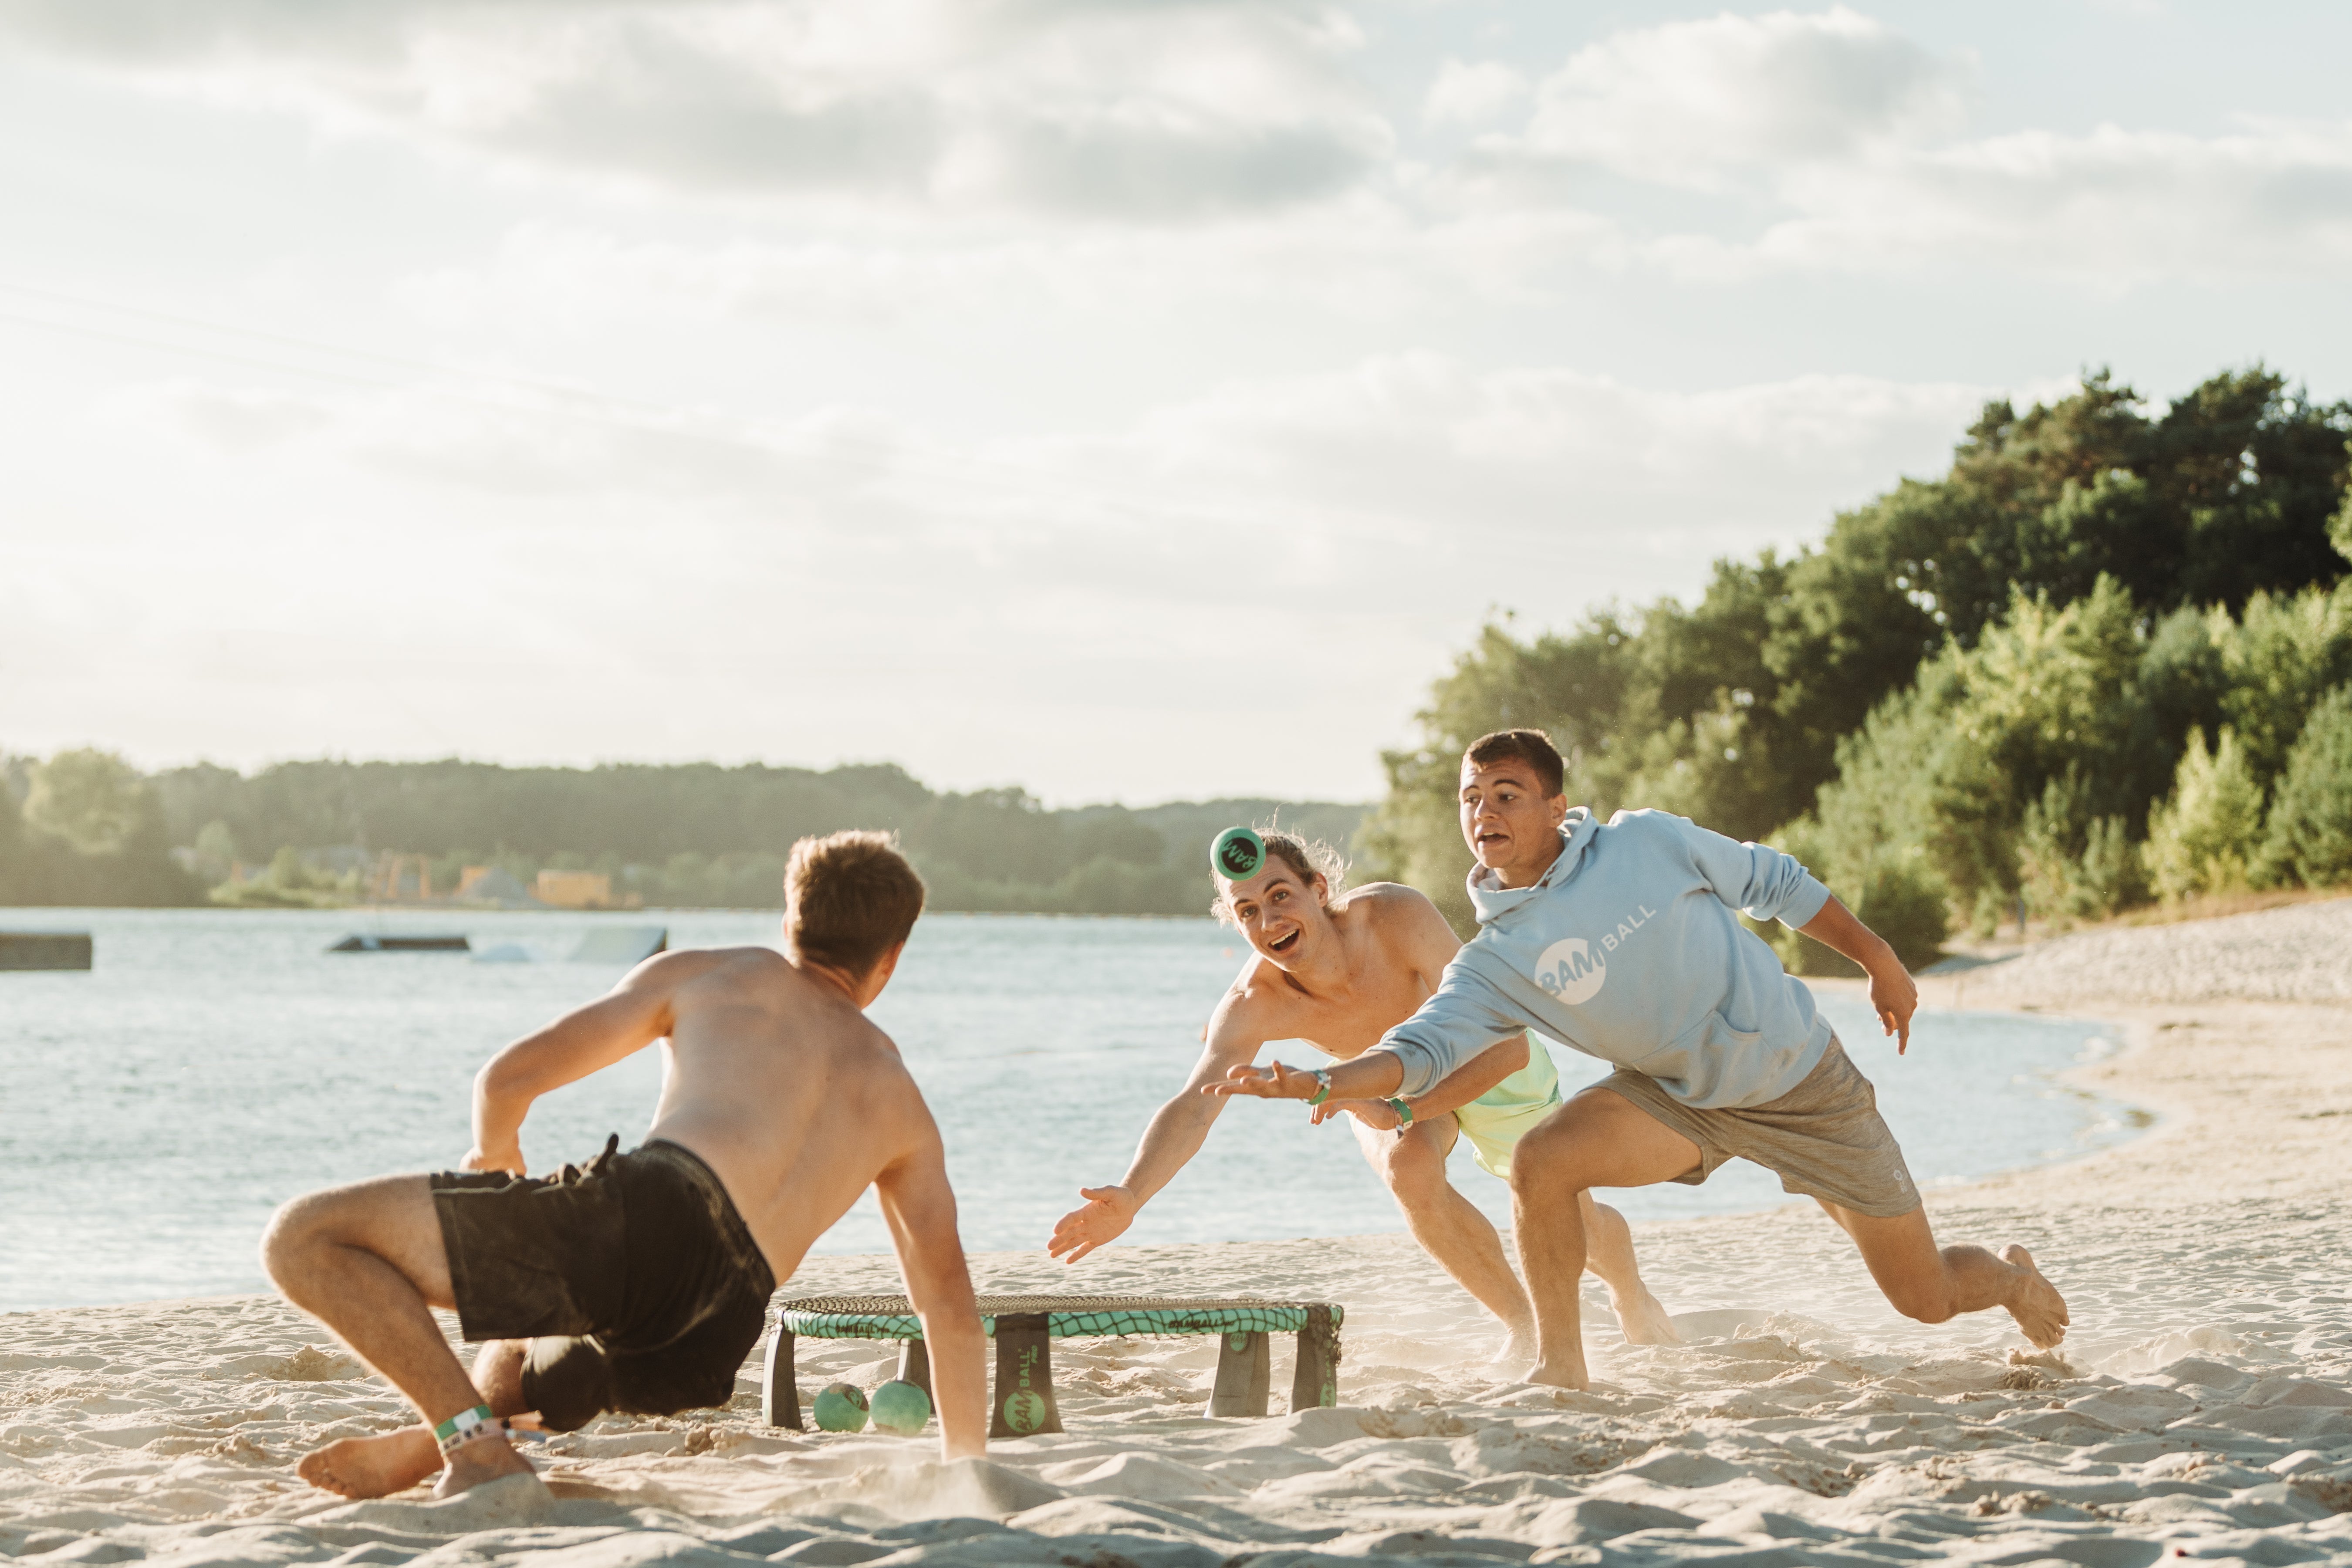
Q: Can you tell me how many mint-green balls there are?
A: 3